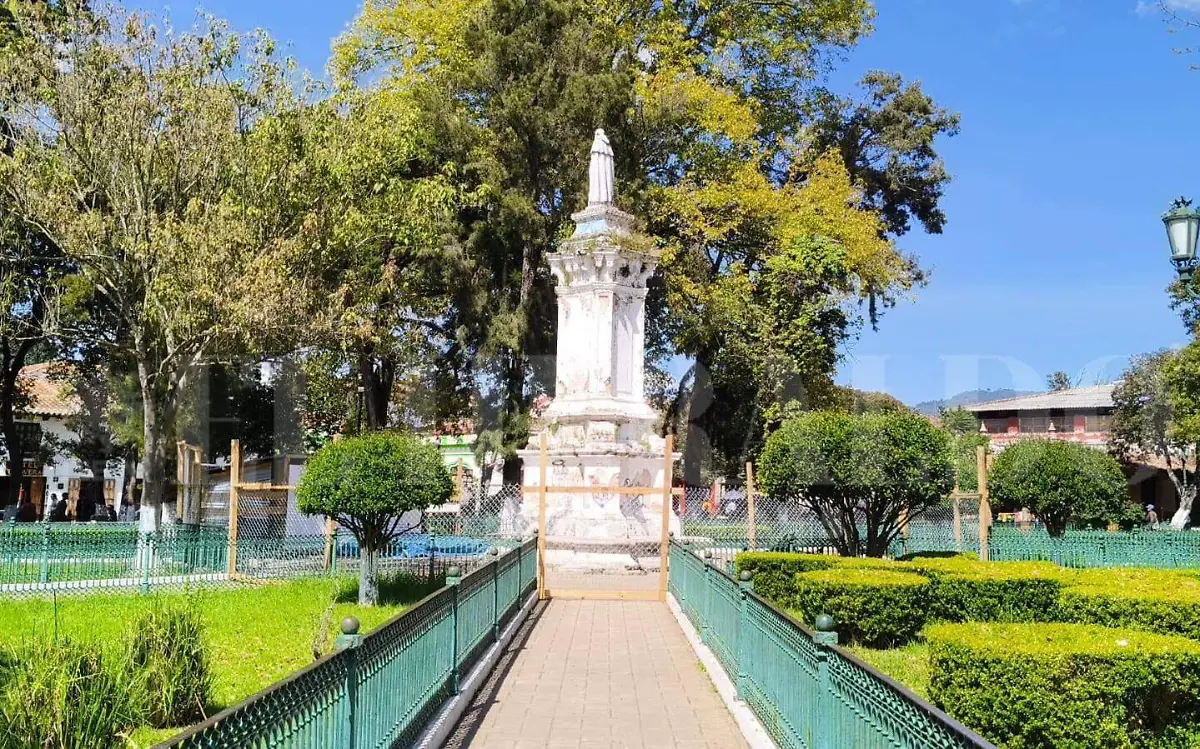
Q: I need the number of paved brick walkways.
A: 1